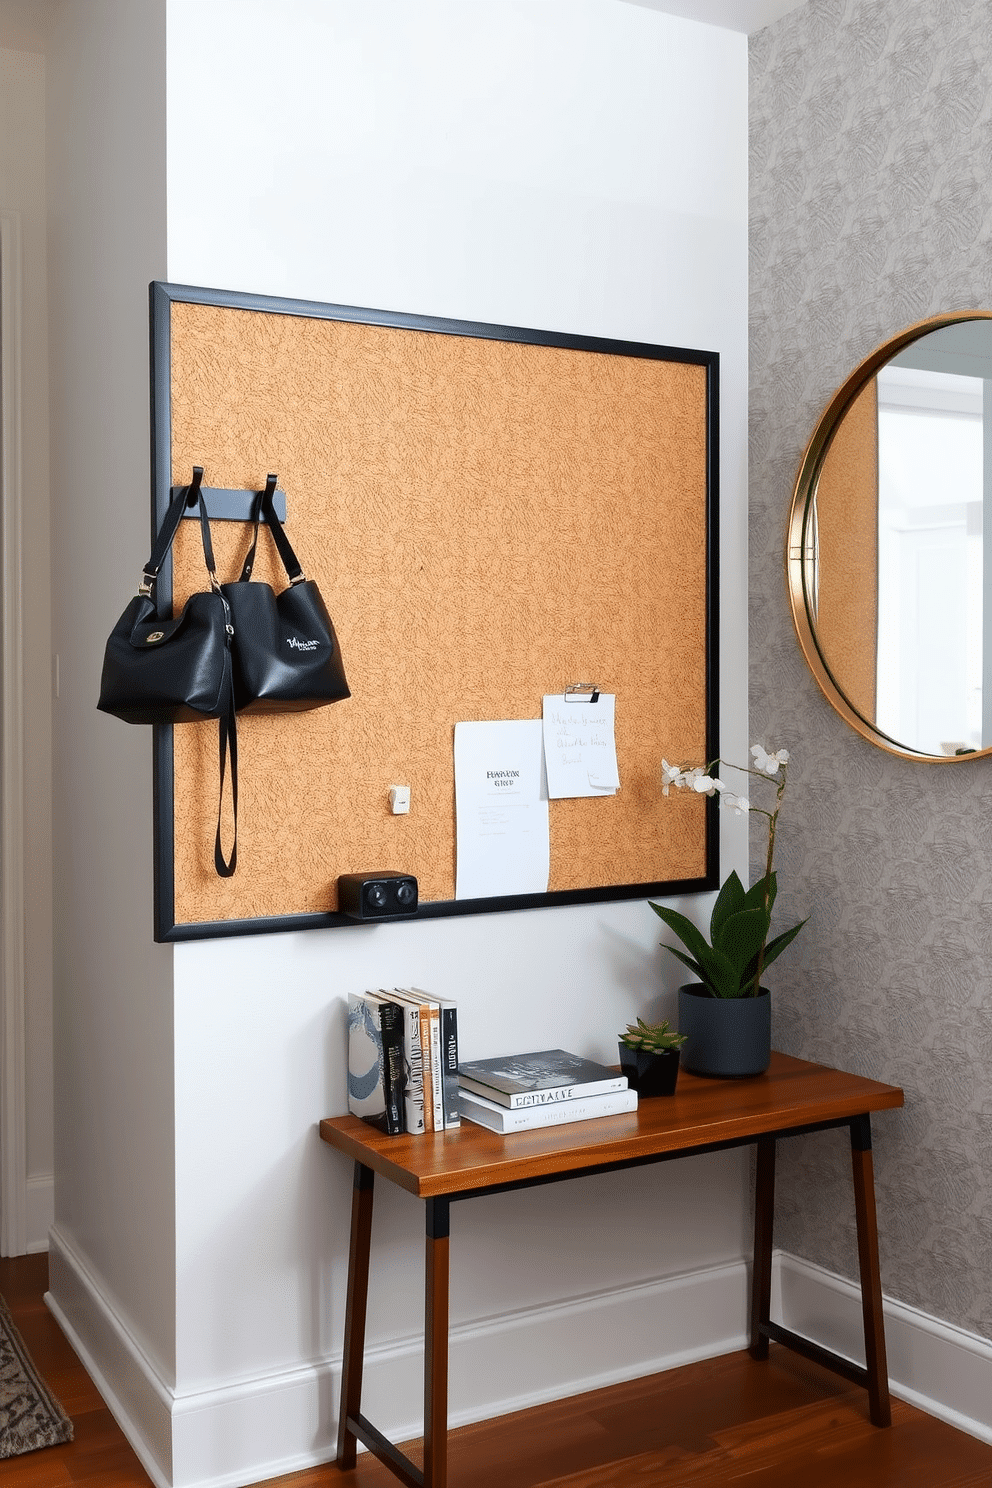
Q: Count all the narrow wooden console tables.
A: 1